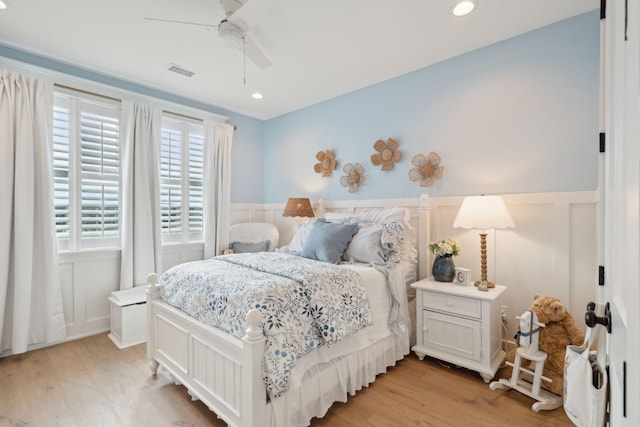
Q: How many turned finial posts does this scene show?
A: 4